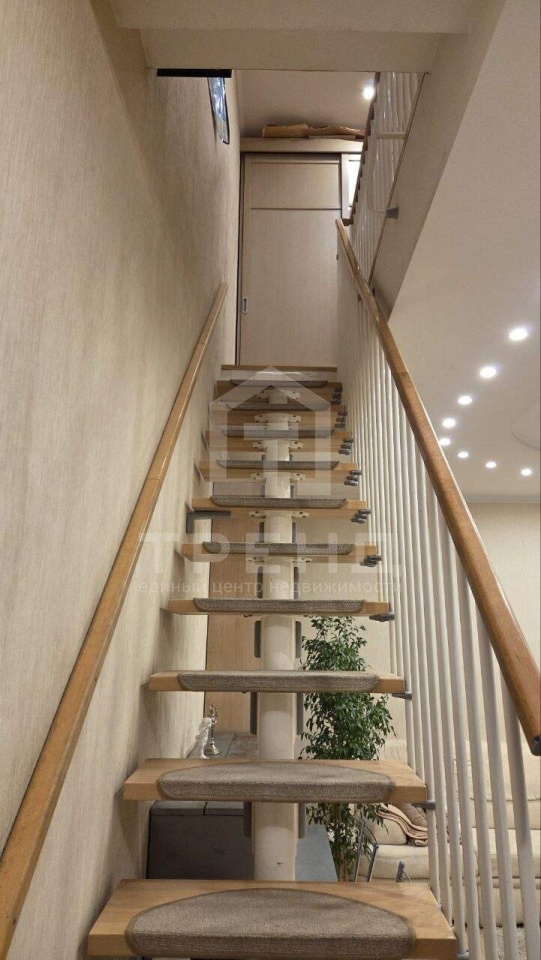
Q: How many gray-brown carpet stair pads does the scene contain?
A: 10